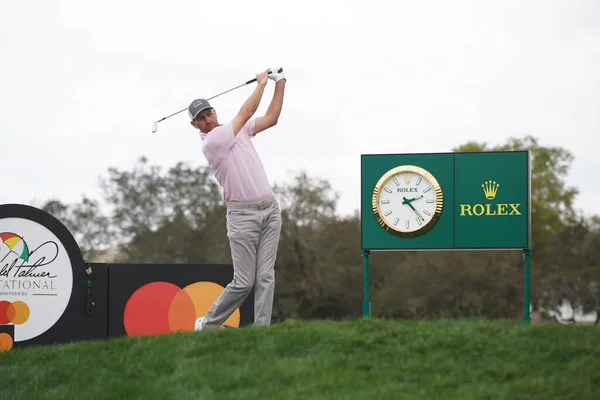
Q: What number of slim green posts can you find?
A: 2